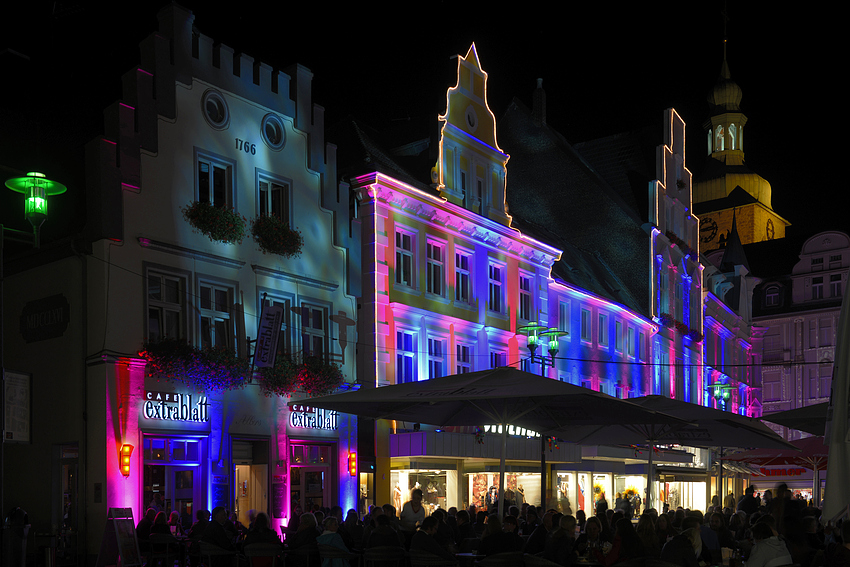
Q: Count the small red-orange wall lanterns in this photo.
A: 2